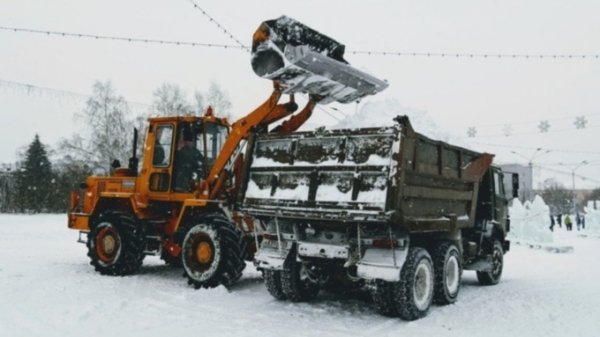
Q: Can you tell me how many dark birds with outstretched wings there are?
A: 0